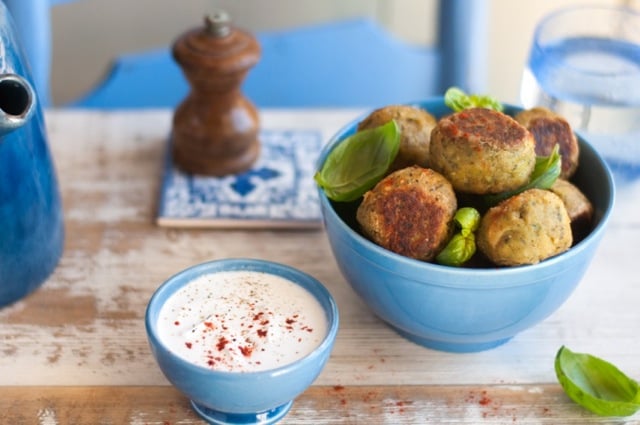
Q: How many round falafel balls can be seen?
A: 6